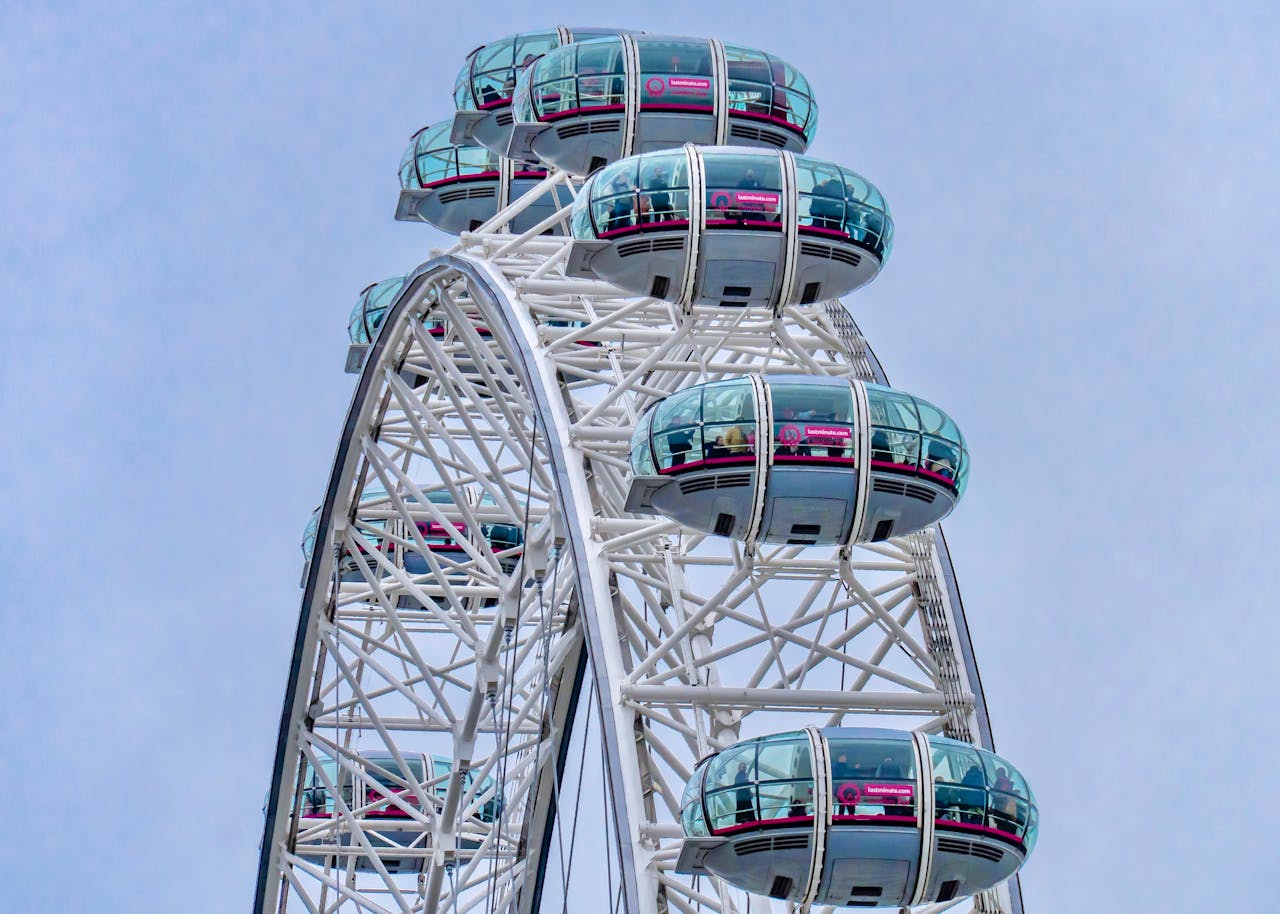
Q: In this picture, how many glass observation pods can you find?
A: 9